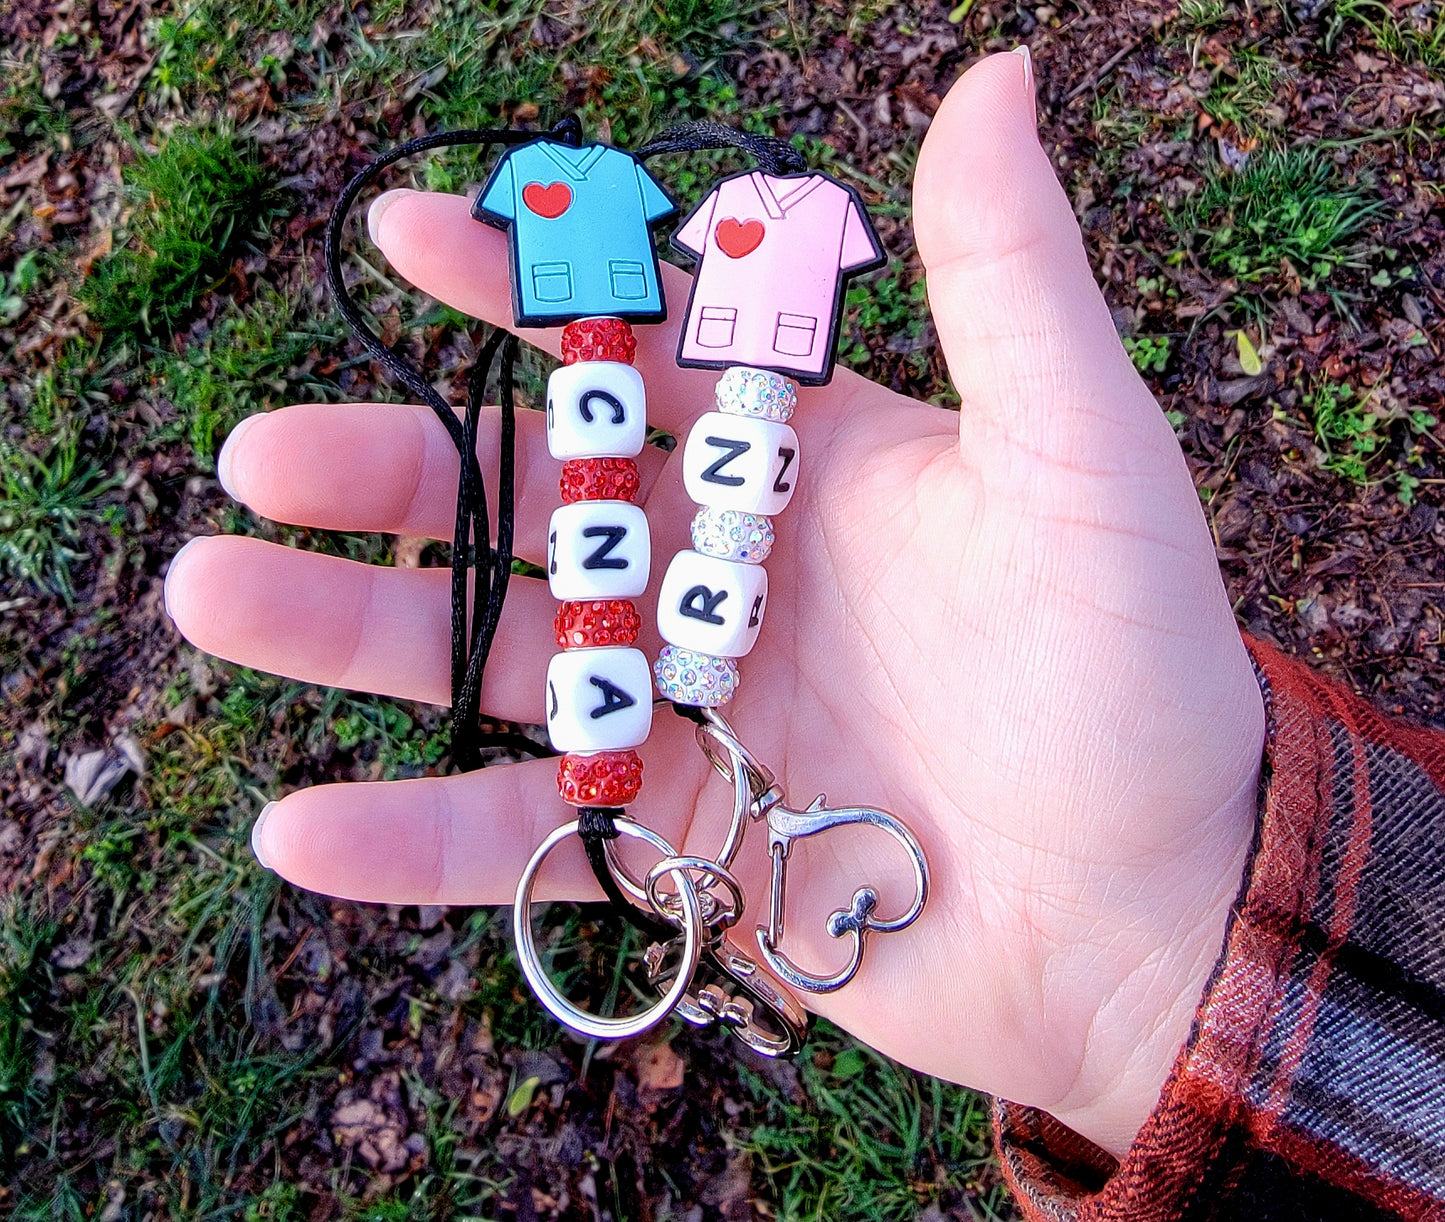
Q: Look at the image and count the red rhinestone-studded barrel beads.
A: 4